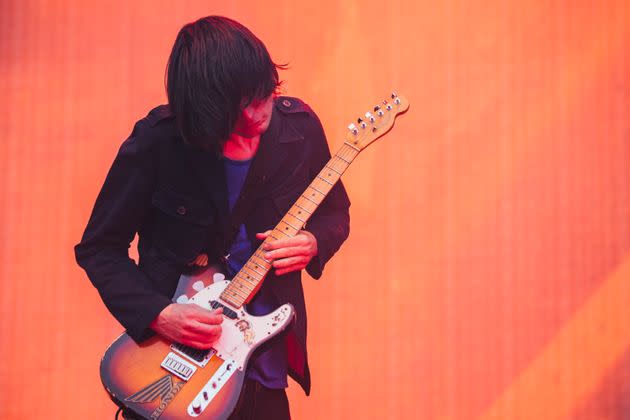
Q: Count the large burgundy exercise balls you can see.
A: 0